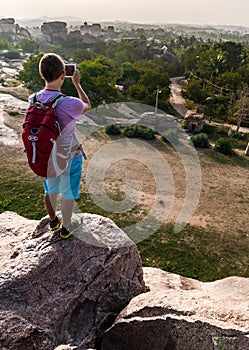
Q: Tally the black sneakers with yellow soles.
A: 2